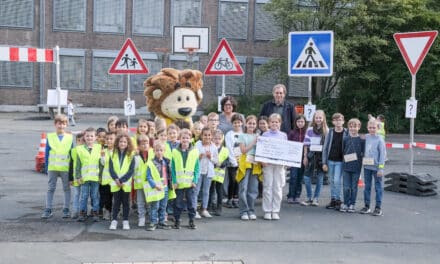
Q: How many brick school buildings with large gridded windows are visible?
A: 1